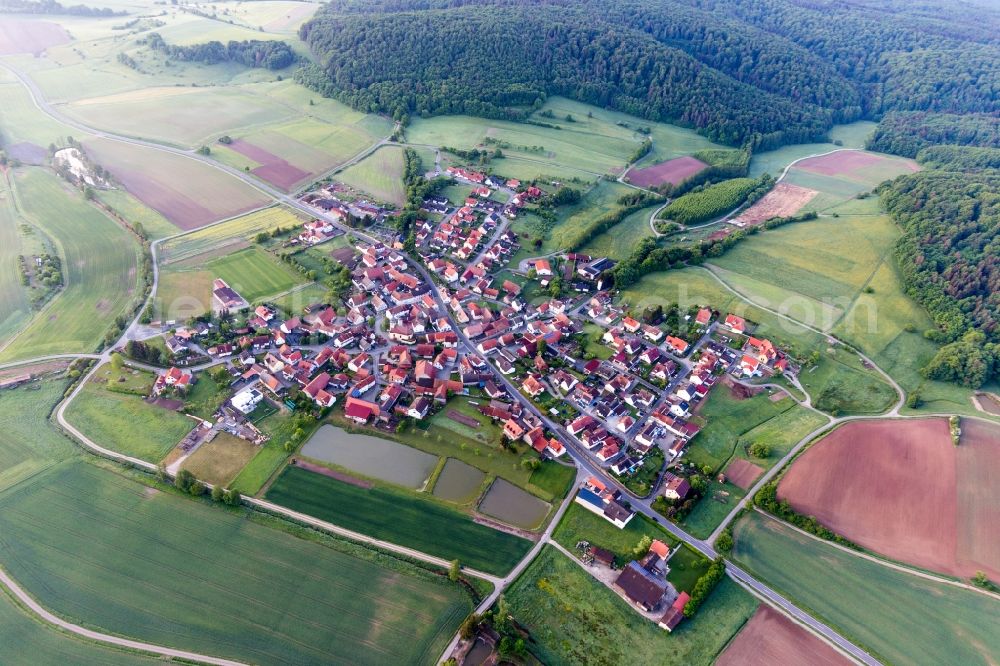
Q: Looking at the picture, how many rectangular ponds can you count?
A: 3